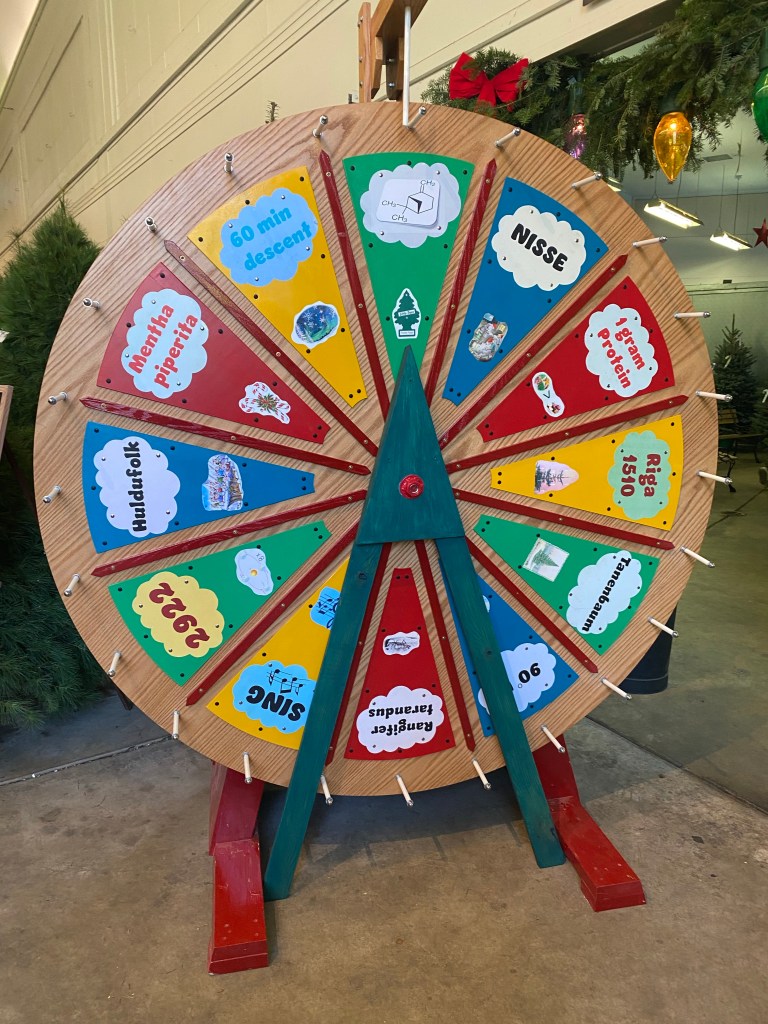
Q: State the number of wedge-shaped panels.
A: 12